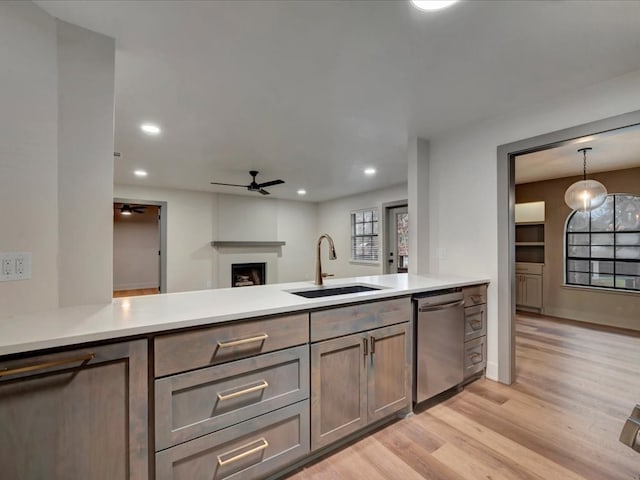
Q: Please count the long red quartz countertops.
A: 0